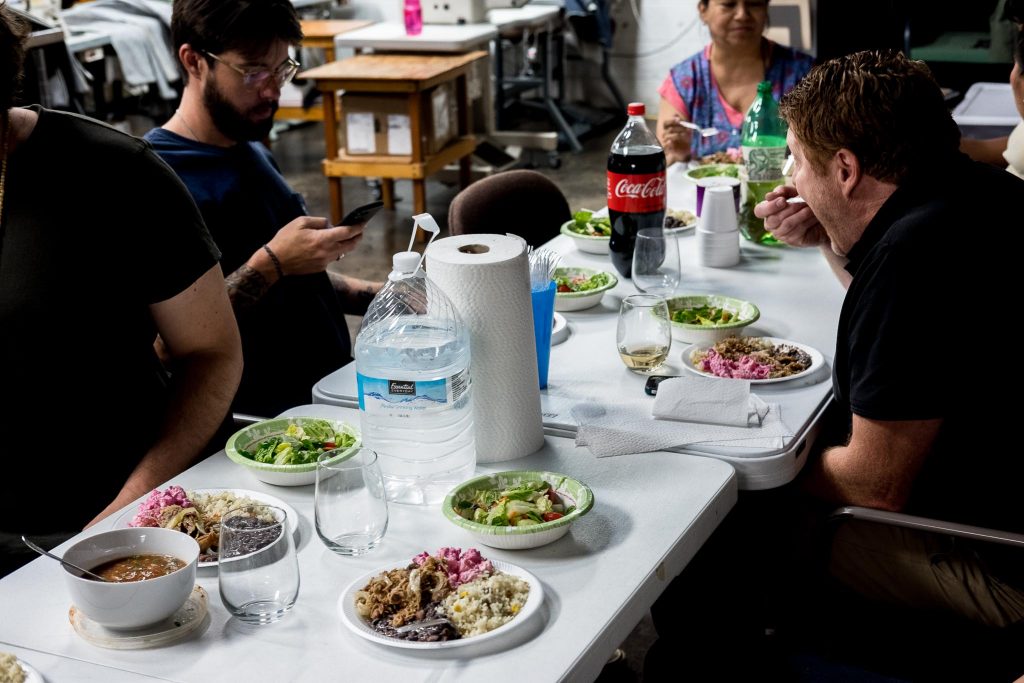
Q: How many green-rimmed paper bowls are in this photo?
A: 6